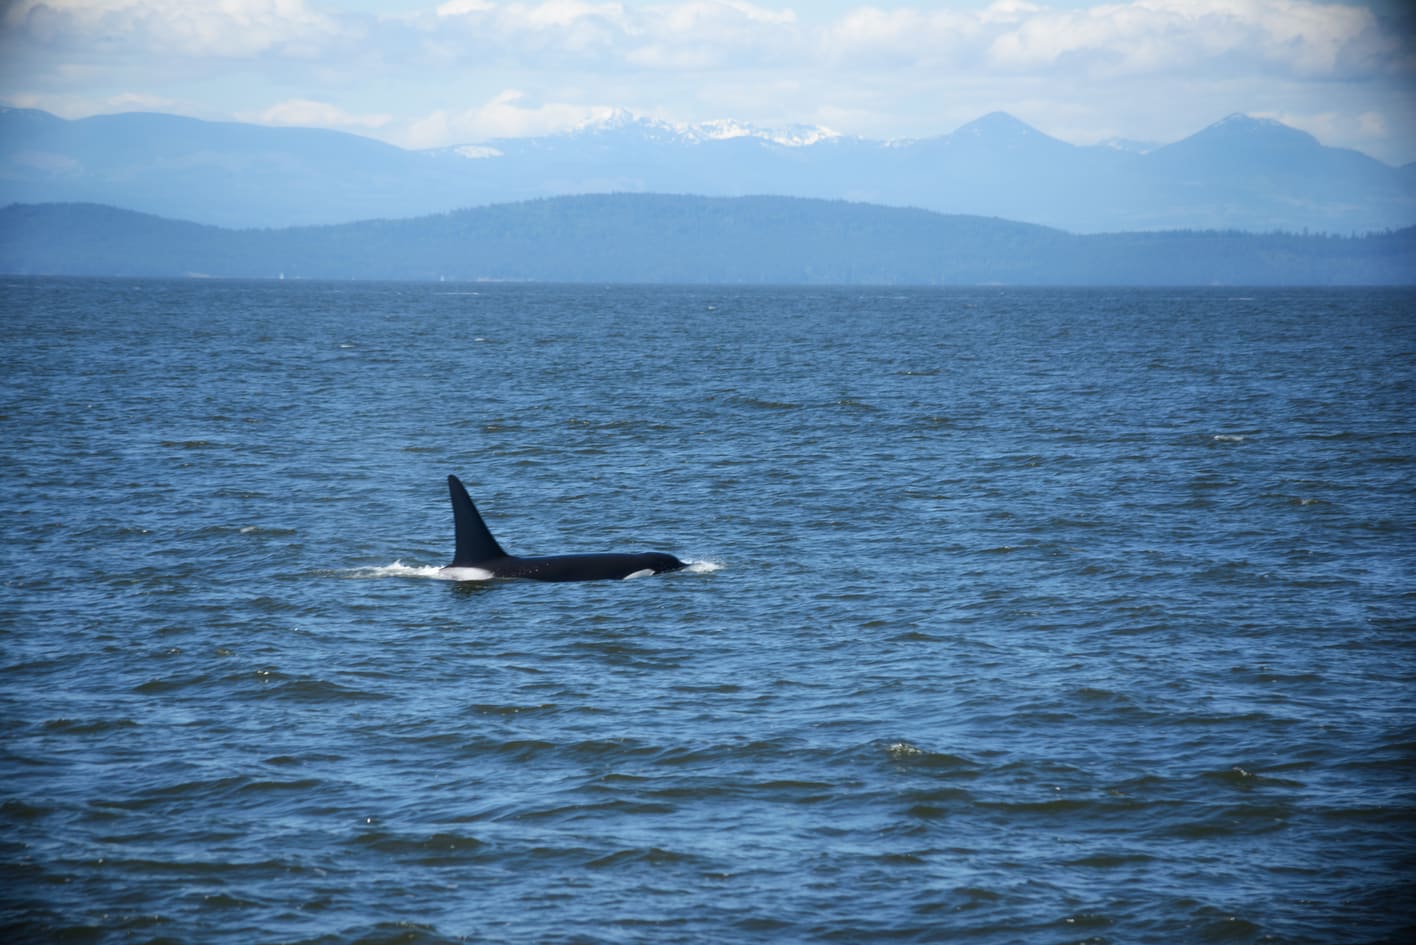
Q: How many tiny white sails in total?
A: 2